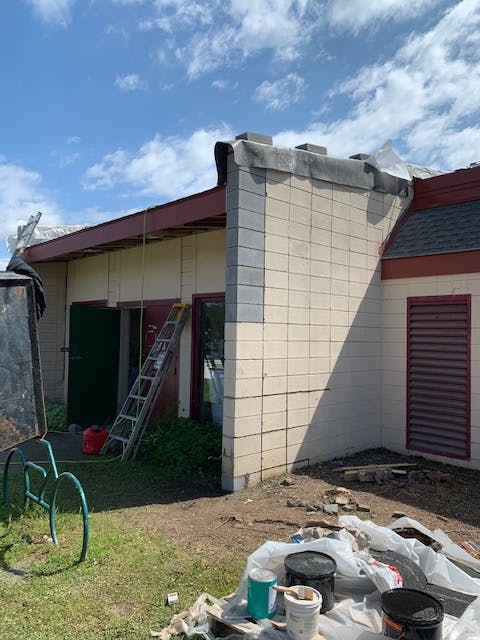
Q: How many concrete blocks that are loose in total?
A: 3